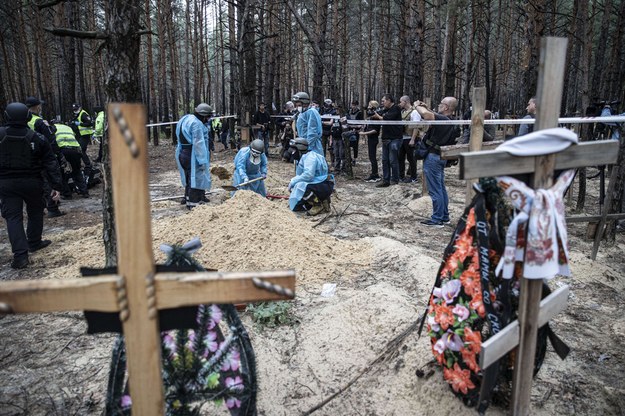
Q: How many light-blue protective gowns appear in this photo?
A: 4